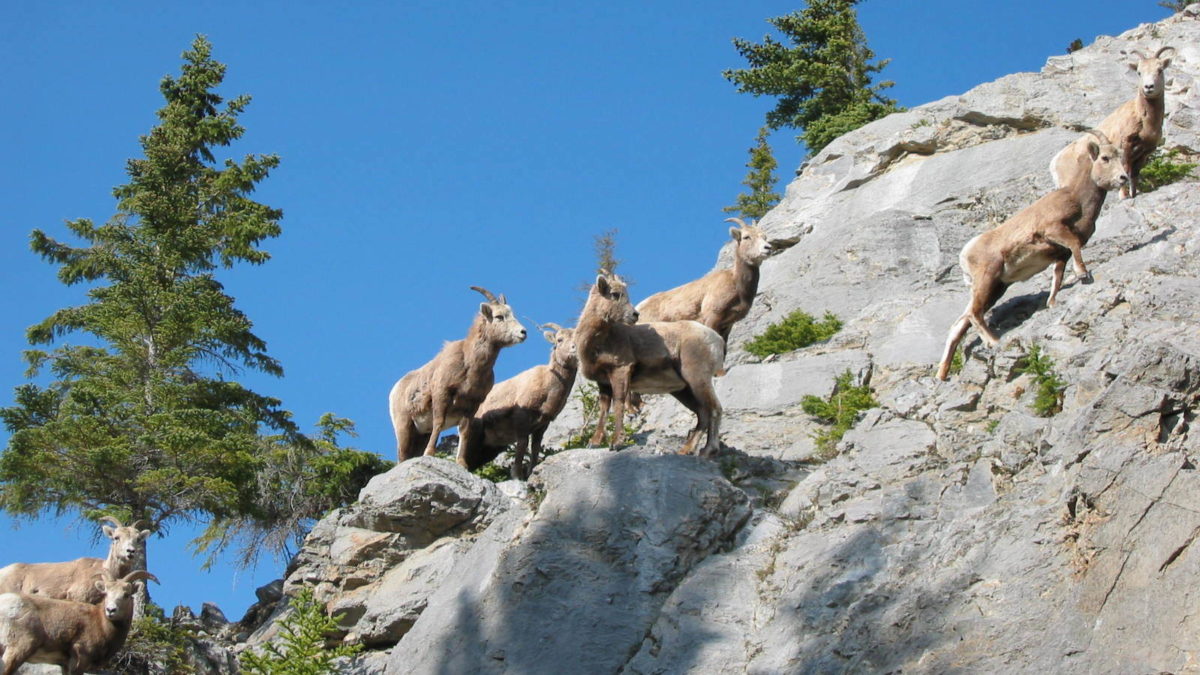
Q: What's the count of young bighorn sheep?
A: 1